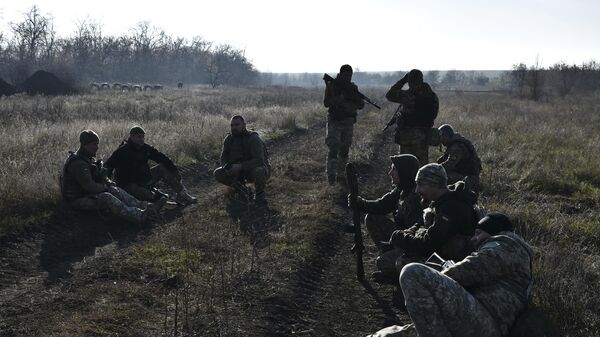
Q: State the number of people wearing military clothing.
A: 9